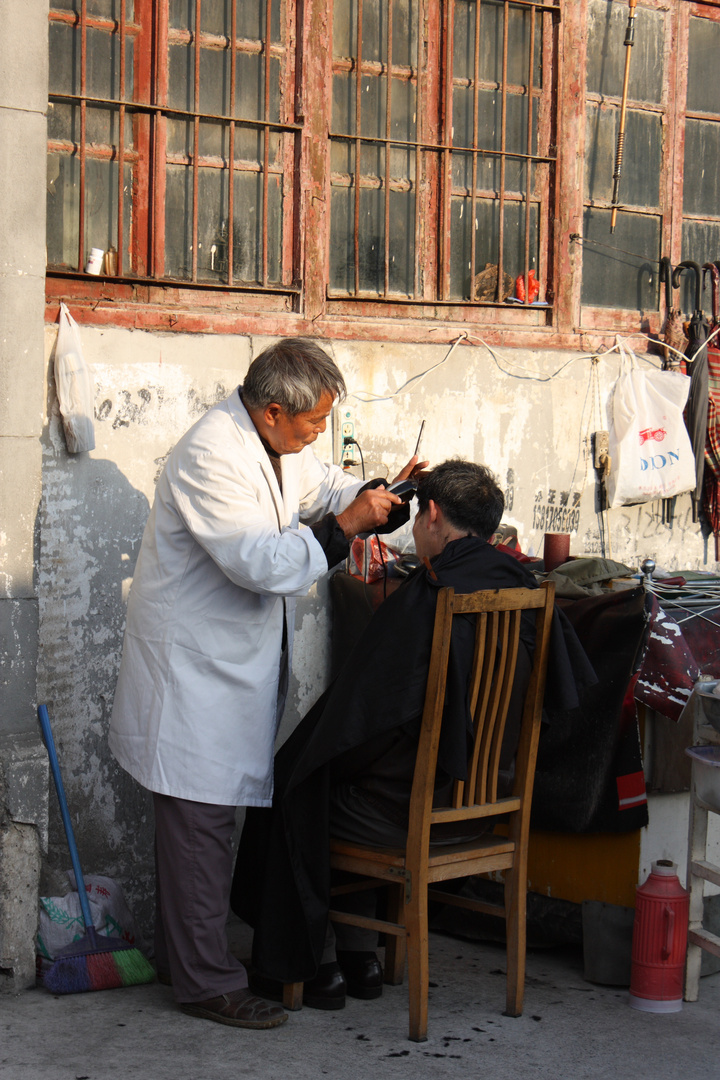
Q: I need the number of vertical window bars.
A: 13